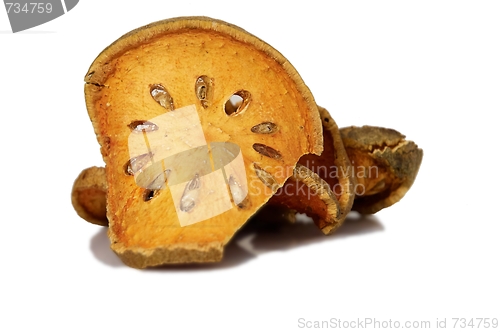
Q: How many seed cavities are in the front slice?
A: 11